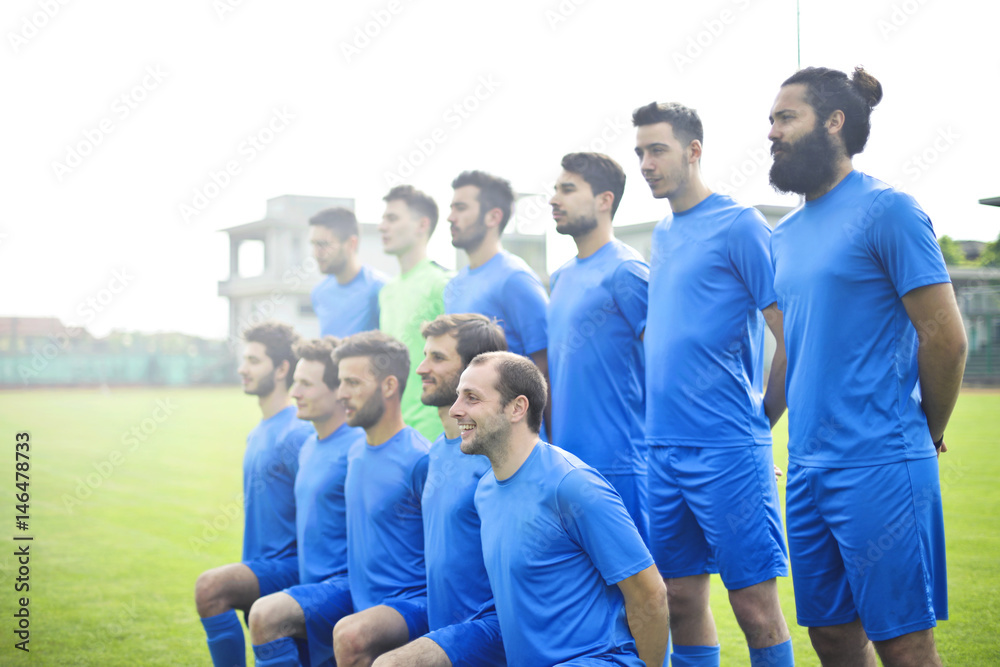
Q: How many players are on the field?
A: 11